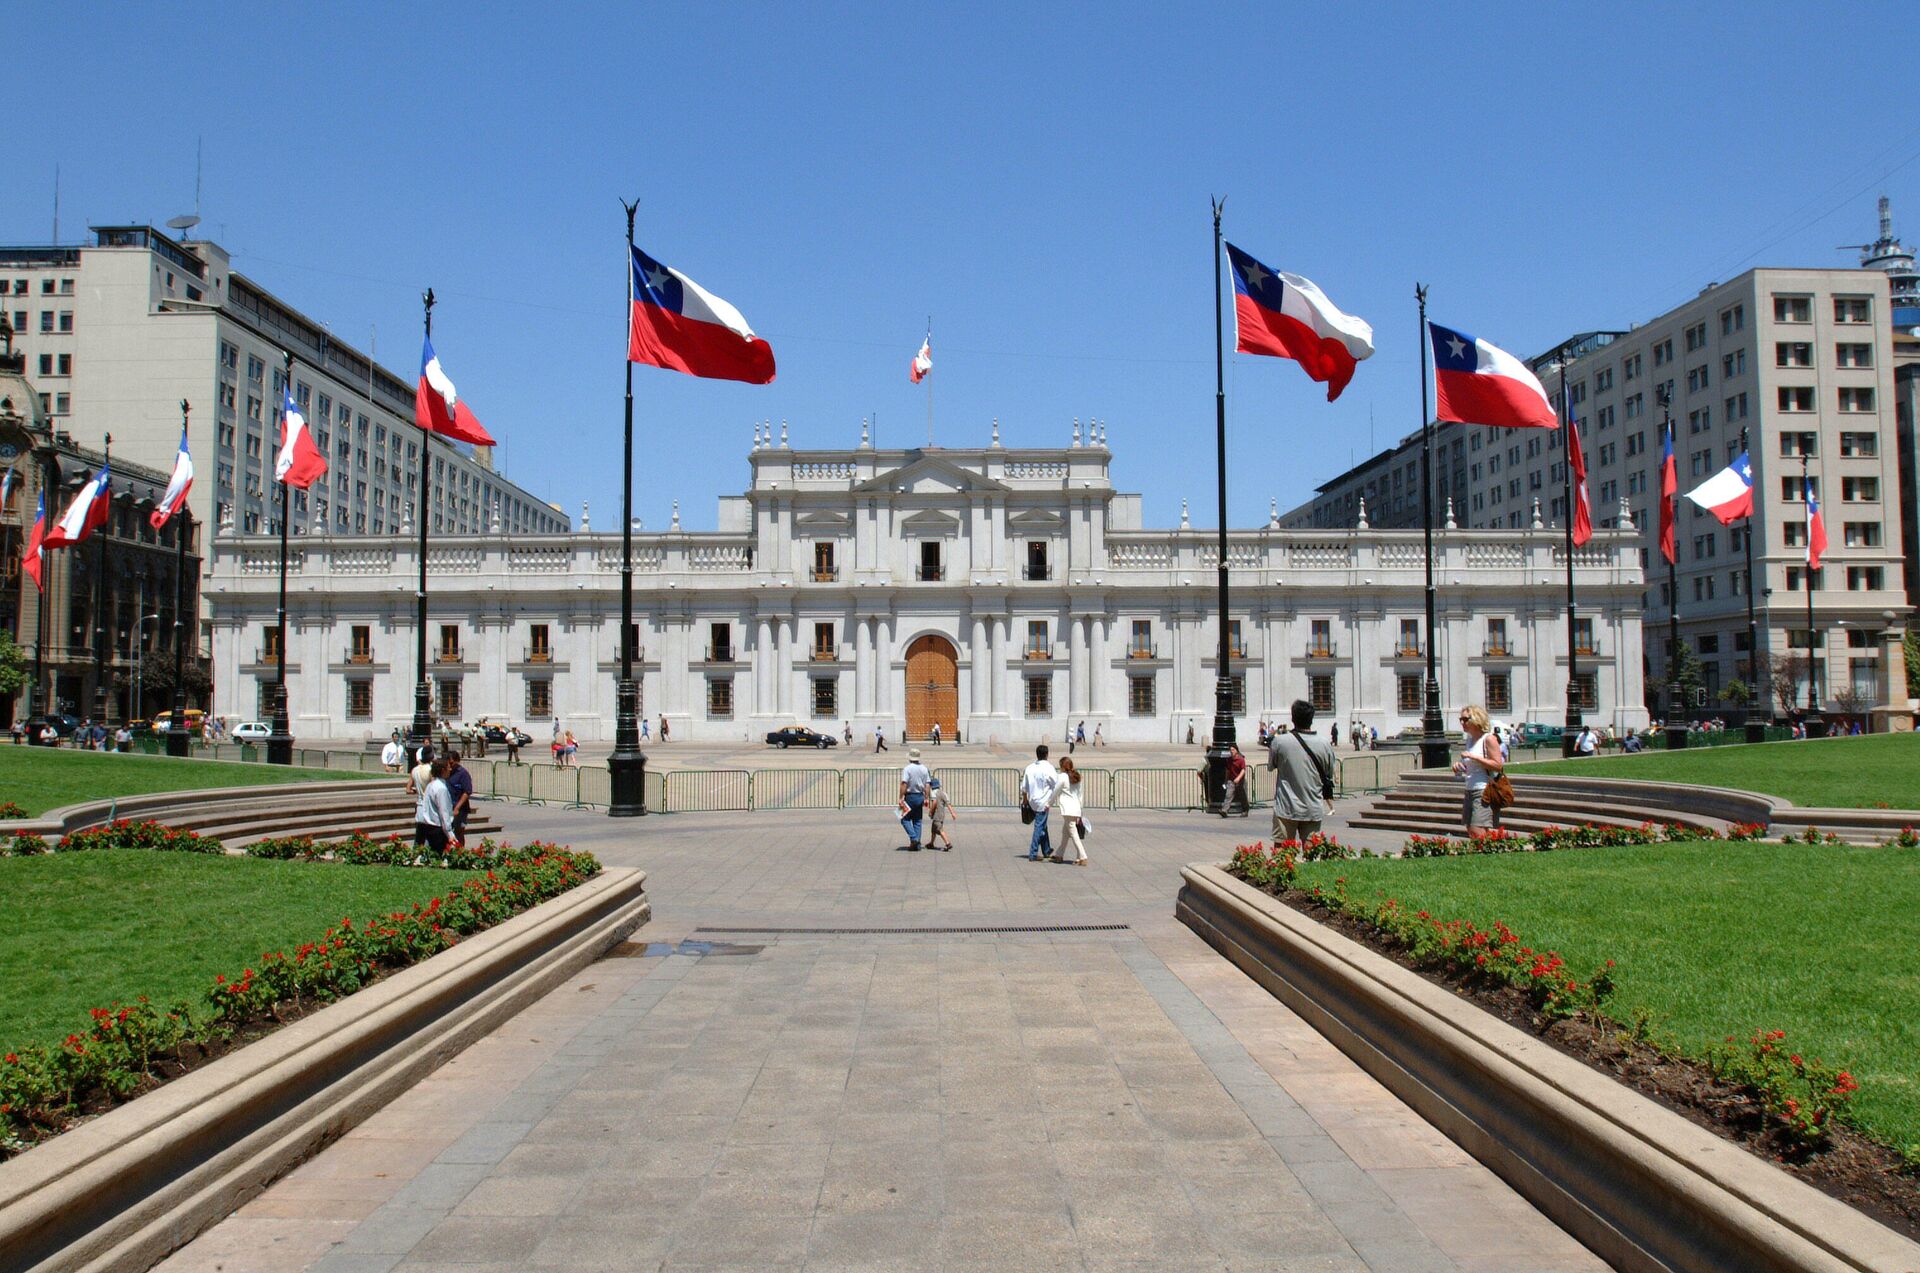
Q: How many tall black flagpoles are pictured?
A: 12